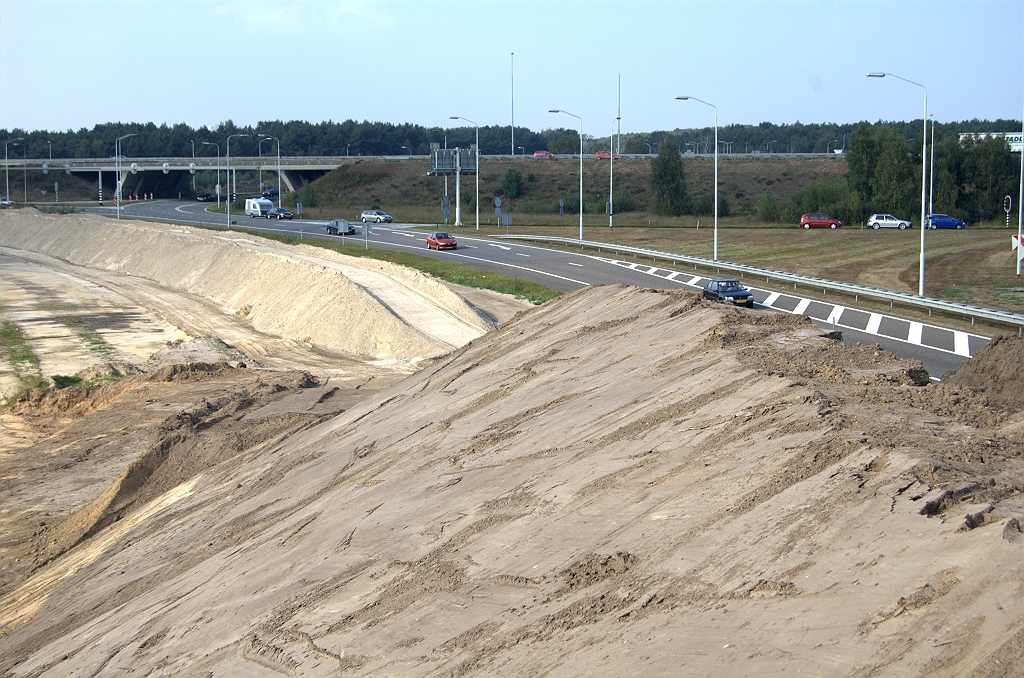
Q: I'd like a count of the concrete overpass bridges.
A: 1